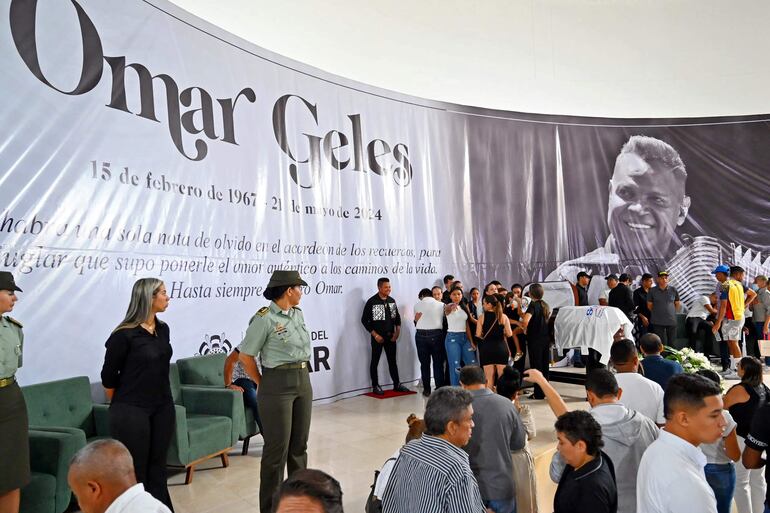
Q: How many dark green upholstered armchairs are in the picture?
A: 4